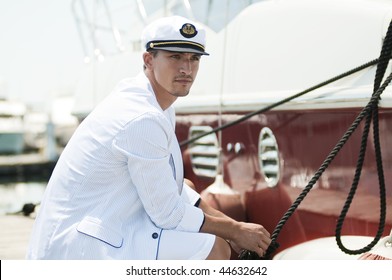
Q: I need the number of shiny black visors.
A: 1